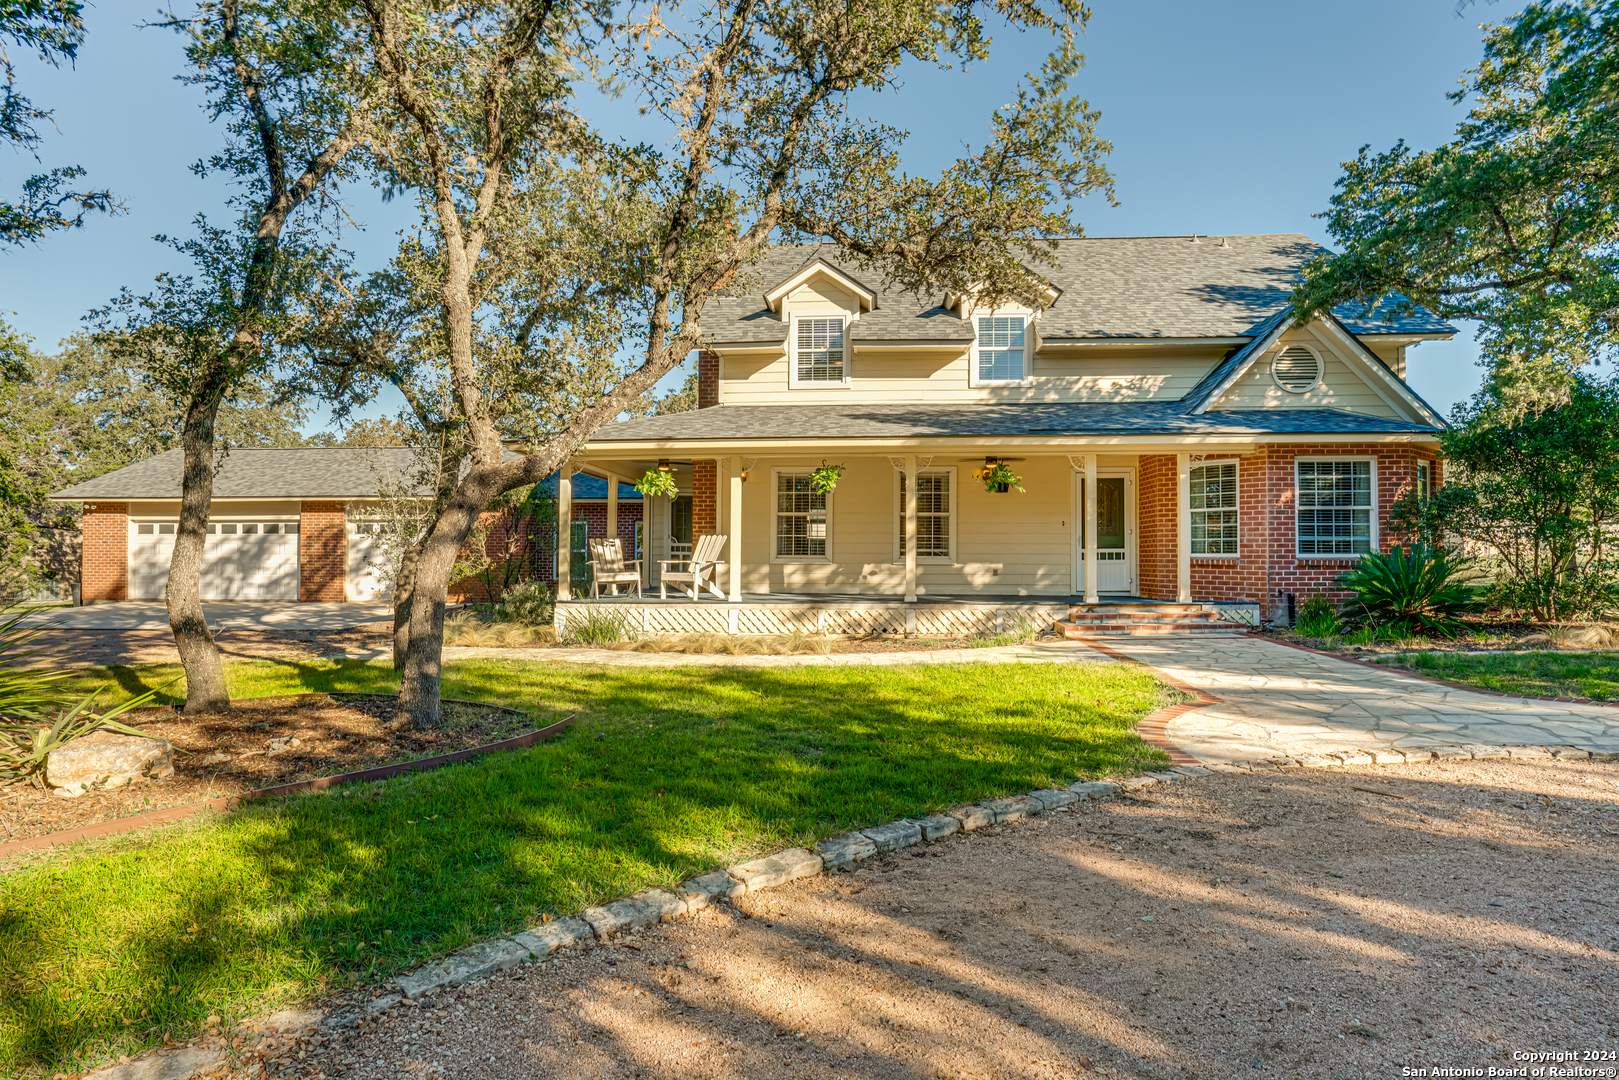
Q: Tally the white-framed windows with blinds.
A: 6